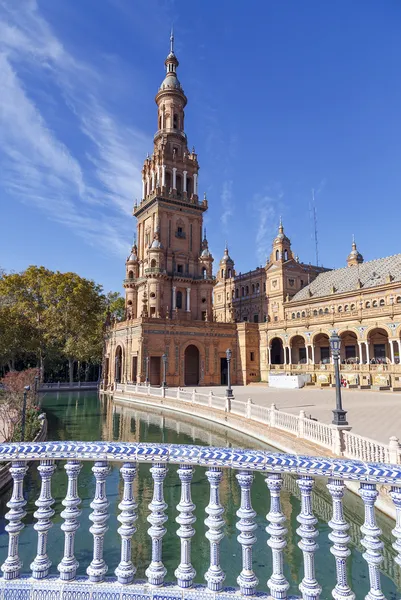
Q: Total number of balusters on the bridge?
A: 14